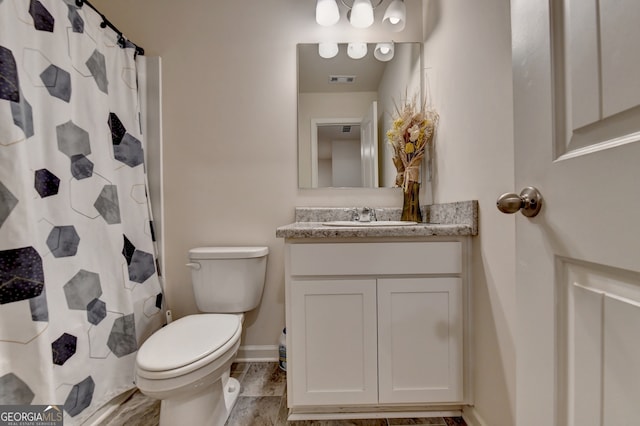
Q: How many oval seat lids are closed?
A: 1